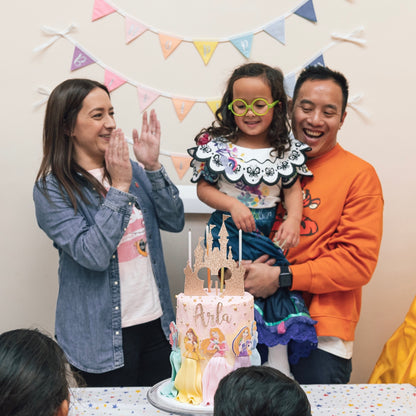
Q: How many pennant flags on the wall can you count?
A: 15